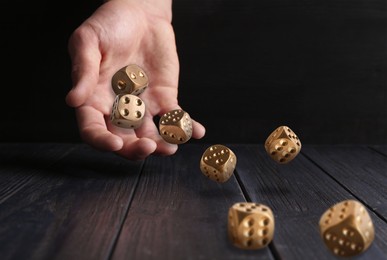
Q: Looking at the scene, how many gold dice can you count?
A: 7